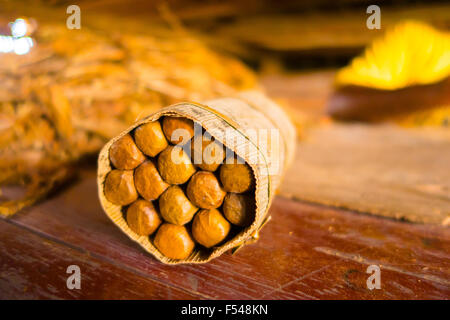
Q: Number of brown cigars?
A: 14